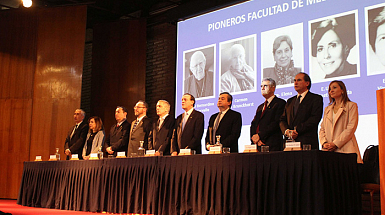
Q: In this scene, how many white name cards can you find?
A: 10